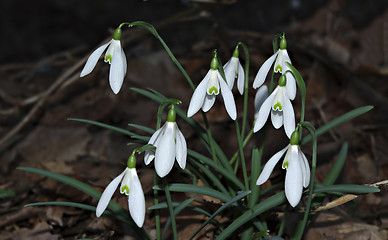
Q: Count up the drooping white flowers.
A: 8